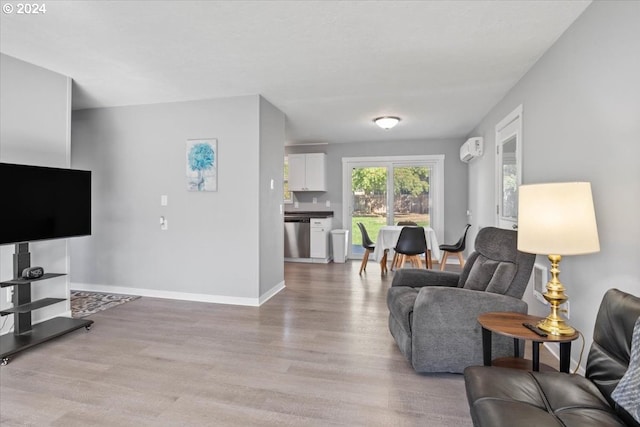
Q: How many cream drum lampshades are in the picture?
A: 1